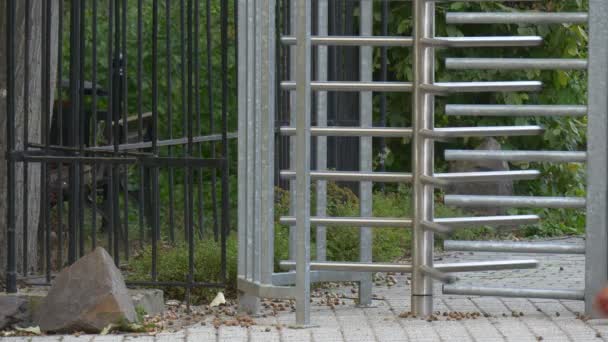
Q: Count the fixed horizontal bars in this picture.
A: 7